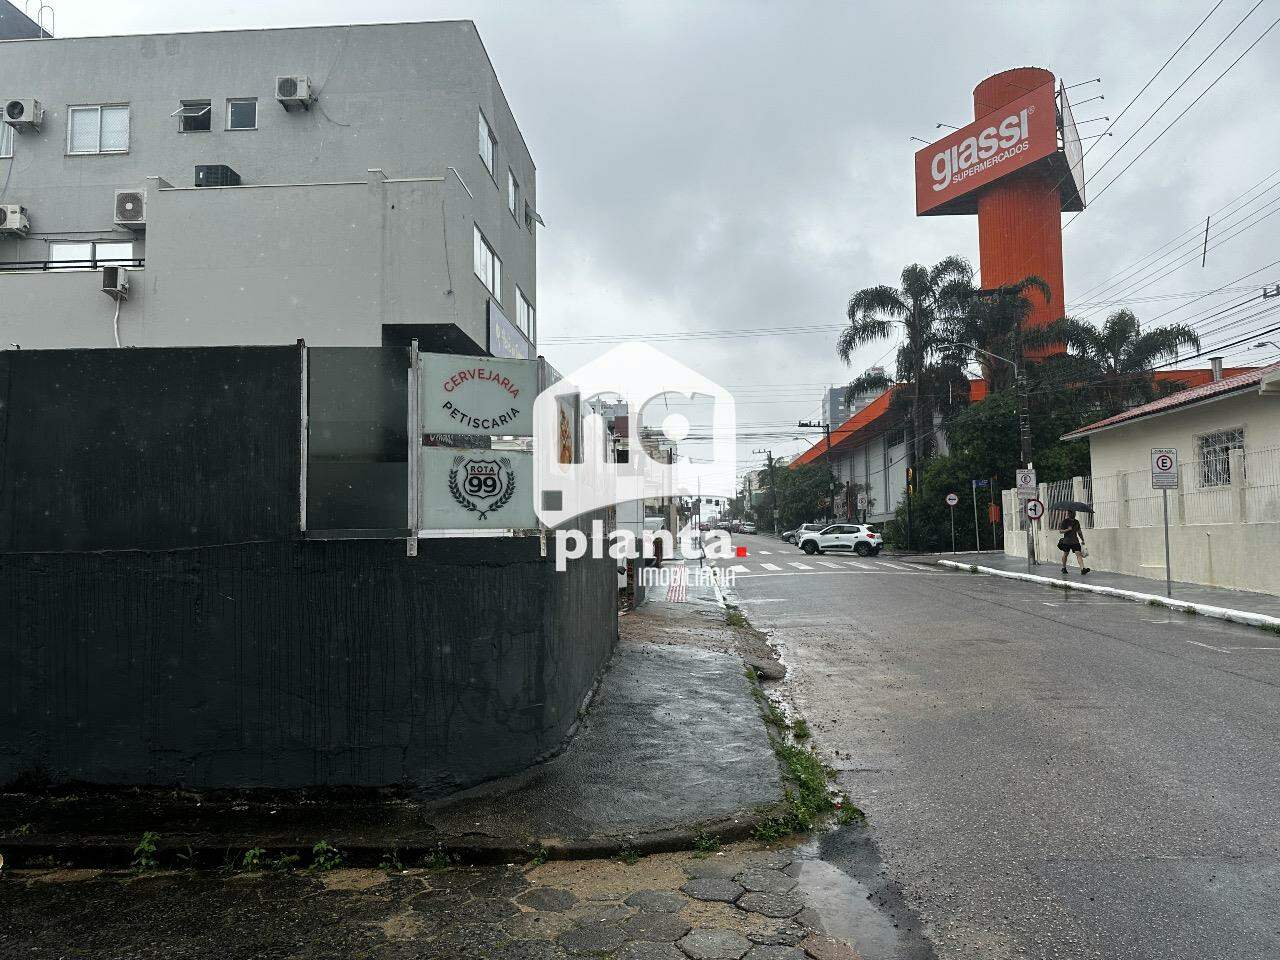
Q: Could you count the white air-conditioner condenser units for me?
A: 5